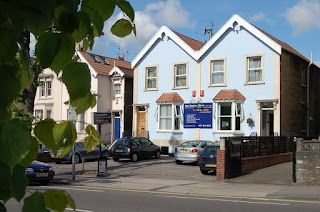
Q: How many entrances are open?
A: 1